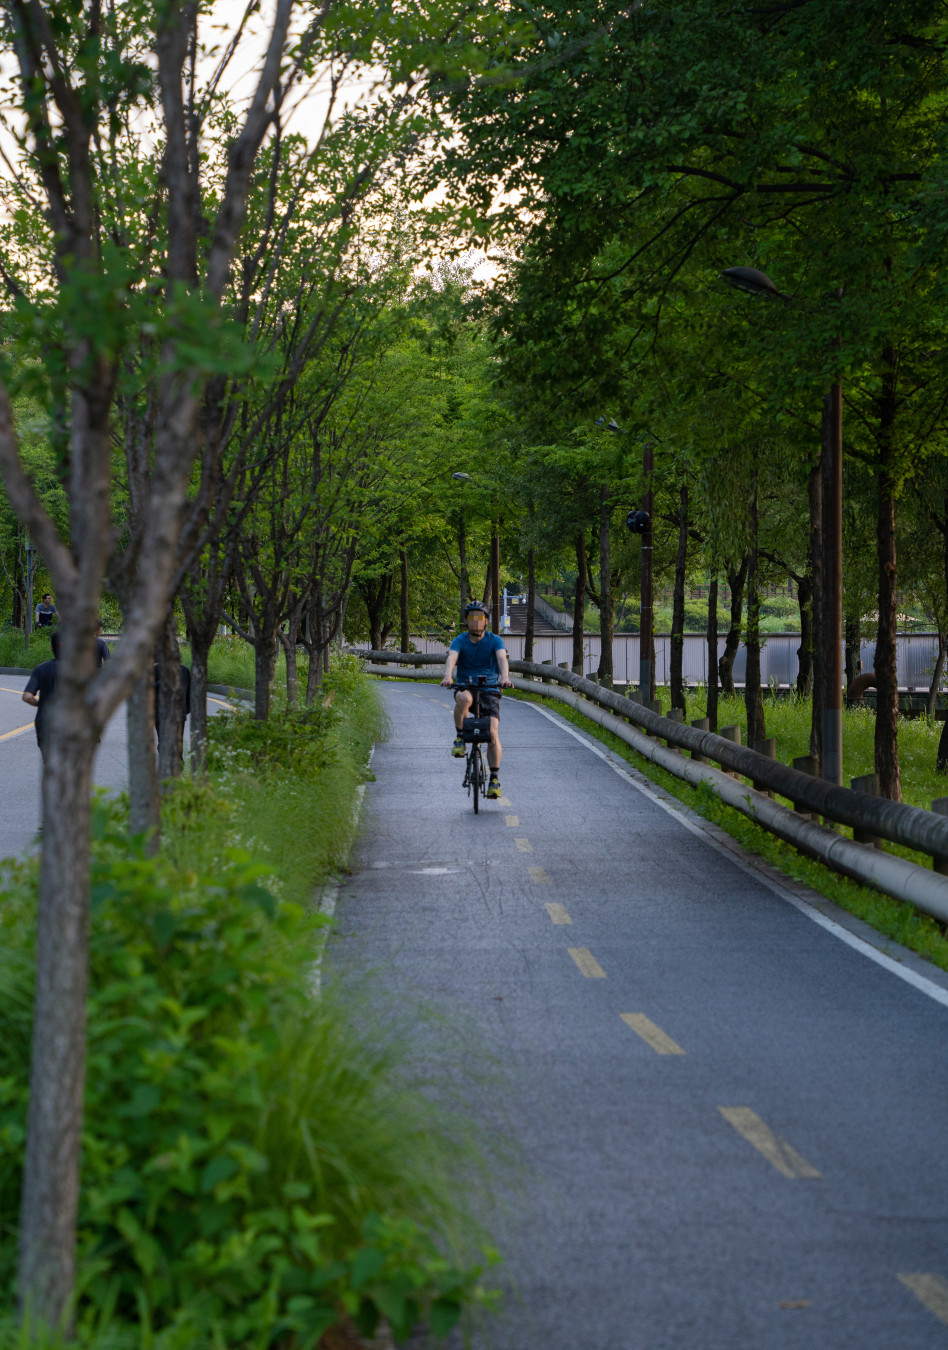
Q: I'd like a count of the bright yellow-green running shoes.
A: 2